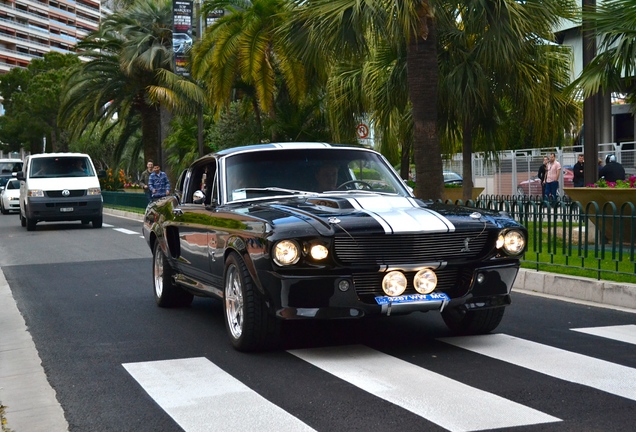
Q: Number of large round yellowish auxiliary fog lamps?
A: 2